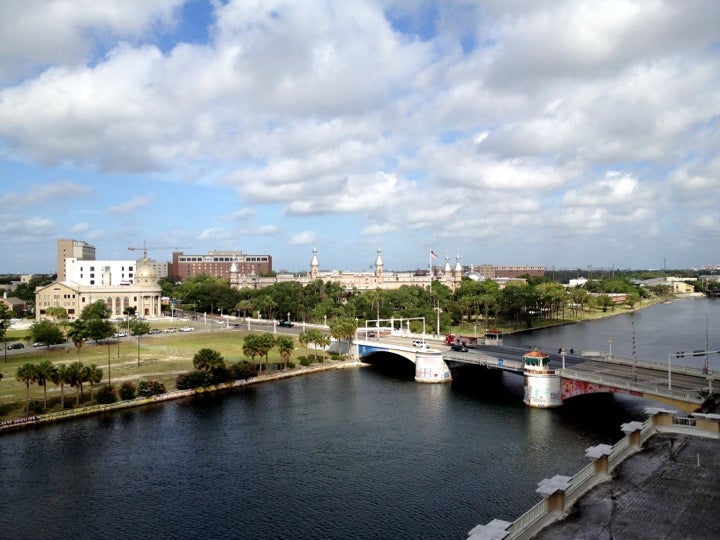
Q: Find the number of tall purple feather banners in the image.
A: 0